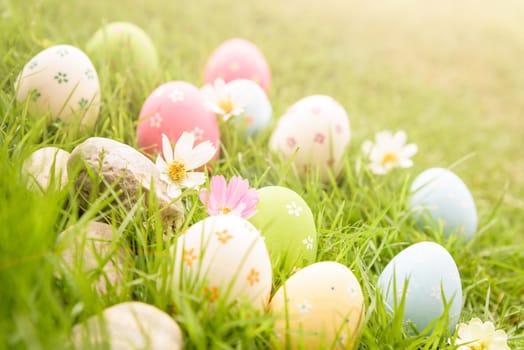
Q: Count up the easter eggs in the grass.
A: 11